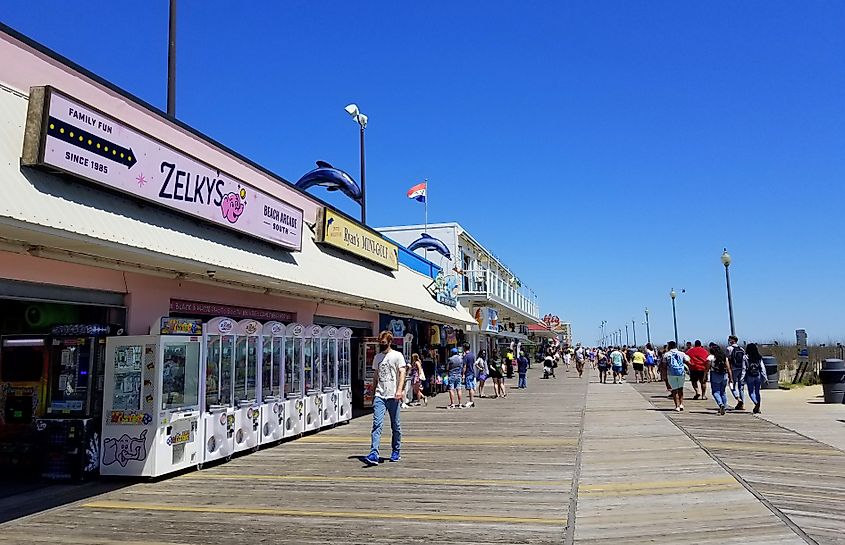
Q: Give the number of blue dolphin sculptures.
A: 2